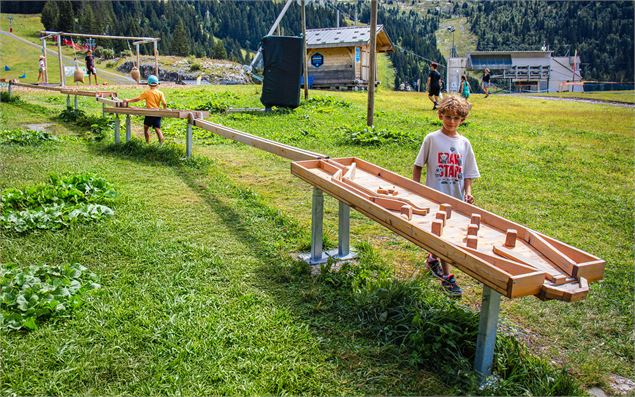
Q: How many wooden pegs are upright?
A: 8